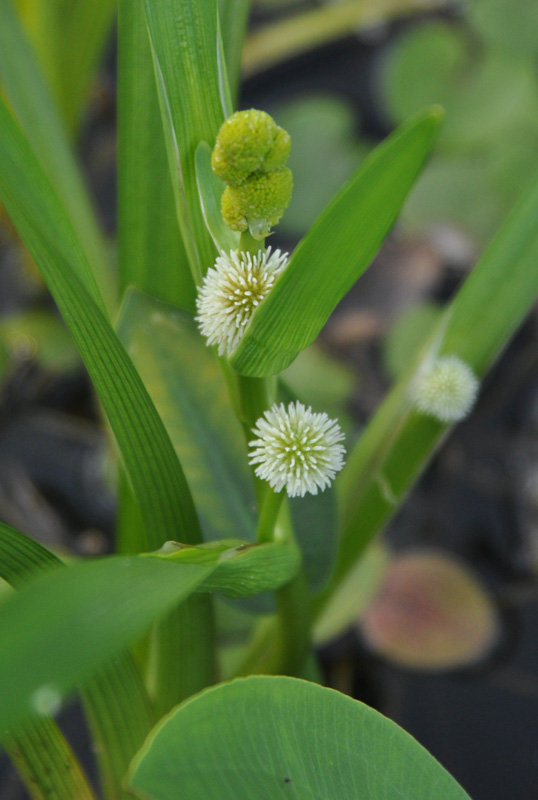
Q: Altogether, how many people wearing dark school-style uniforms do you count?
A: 0